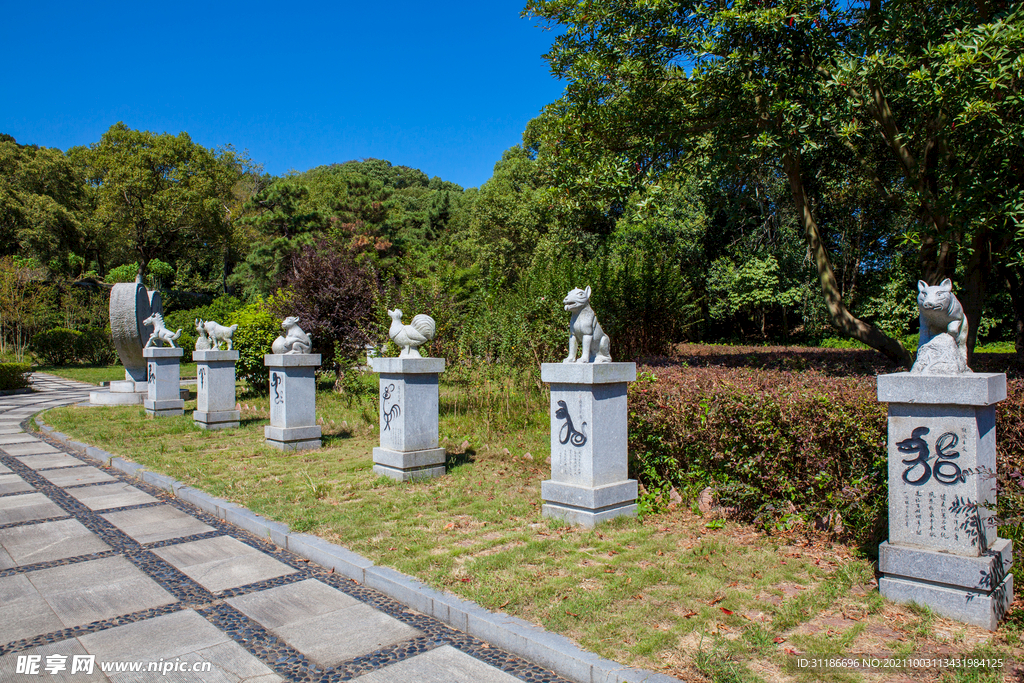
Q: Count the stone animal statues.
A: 6